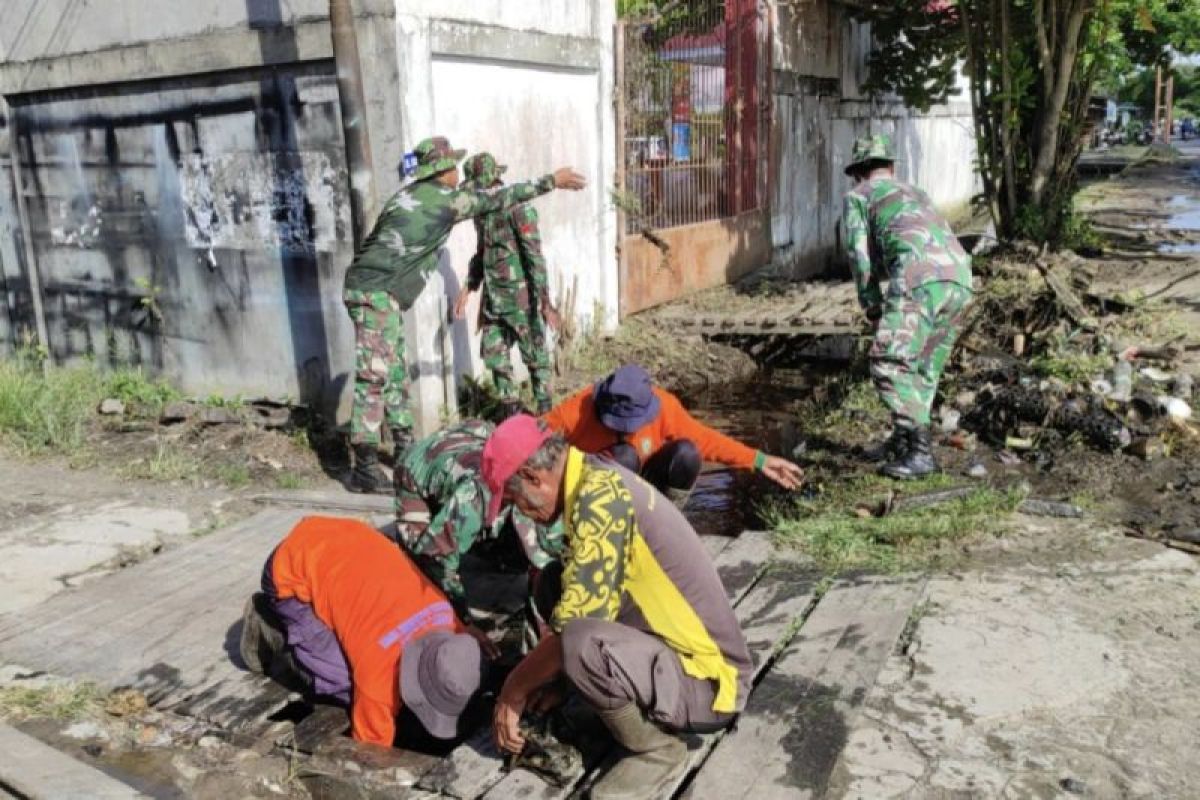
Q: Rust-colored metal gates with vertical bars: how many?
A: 1